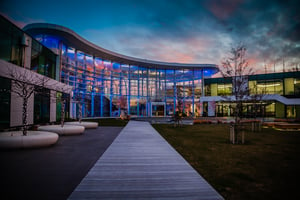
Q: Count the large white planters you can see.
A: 3